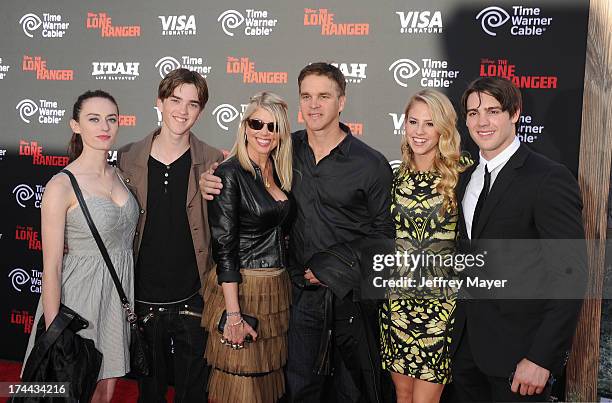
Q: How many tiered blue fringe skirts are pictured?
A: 0